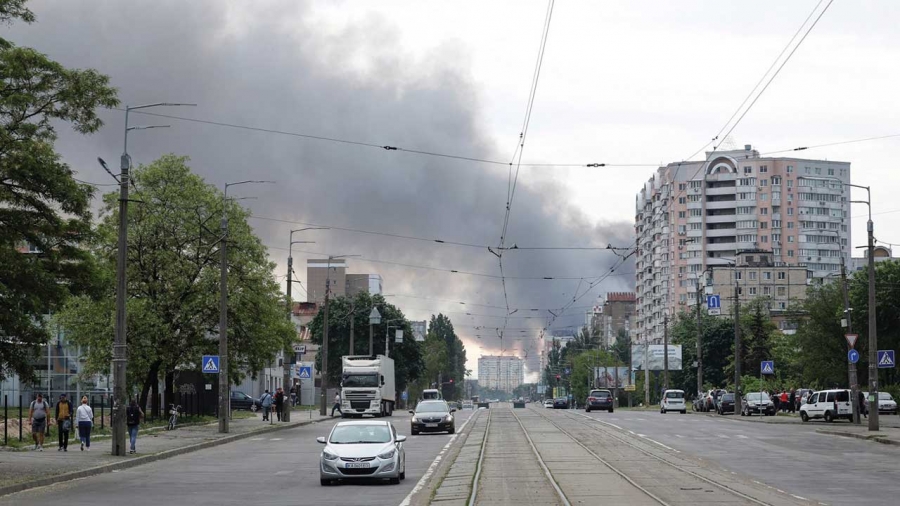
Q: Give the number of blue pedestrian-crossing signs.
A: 4